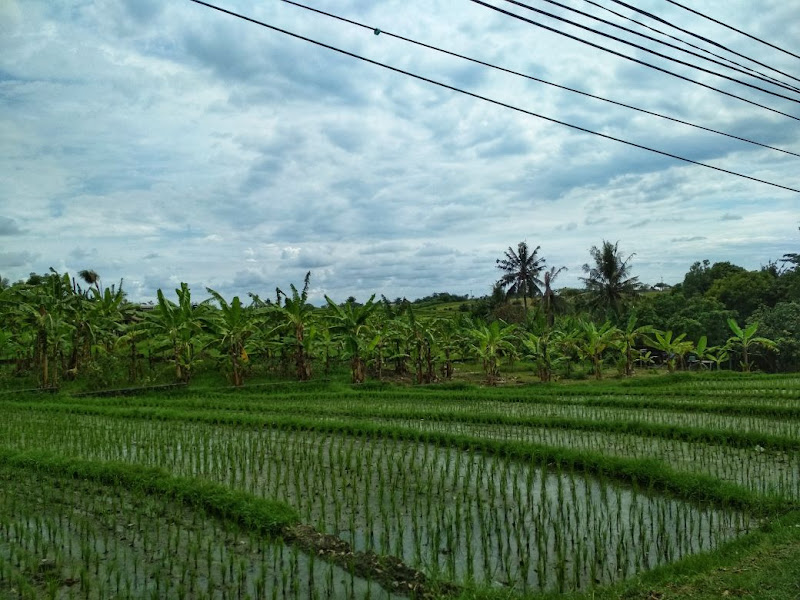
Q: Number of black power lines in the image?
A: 8